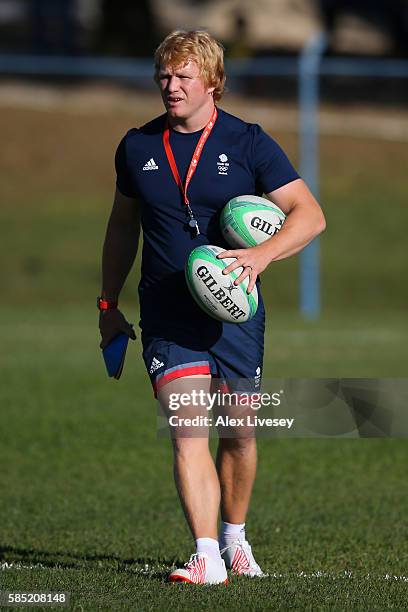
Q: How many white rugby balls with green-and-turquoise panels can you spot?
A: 2